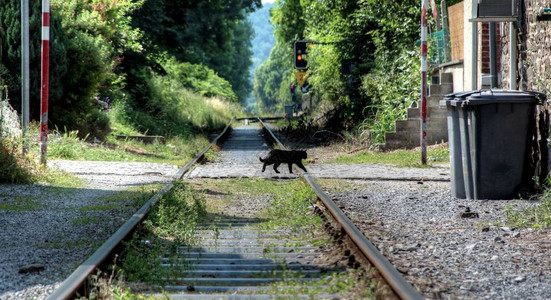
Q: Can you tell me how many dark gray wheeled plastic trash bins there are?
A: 3